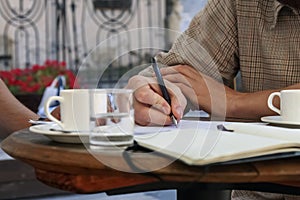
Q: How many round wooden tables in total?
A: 1